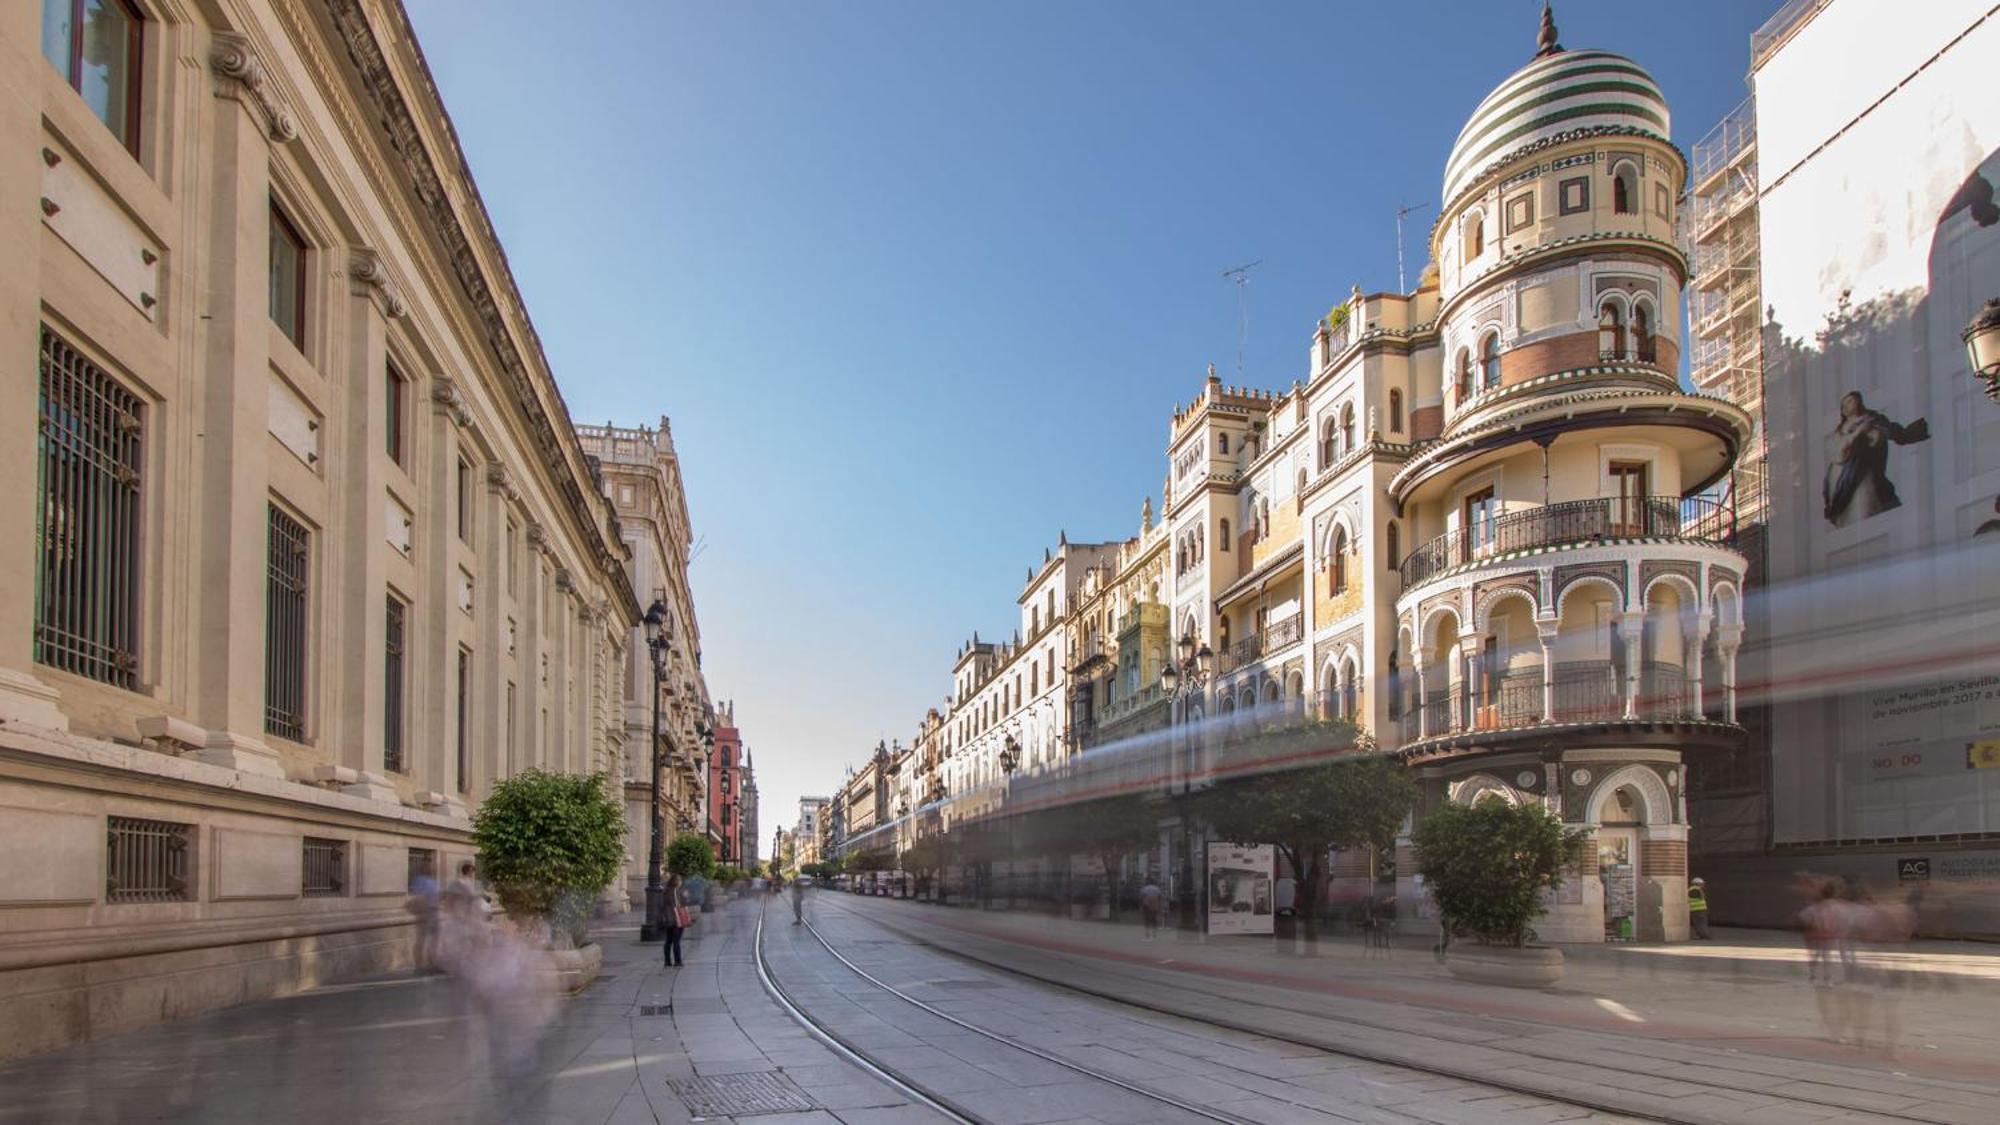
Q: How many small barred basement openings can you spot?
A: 3